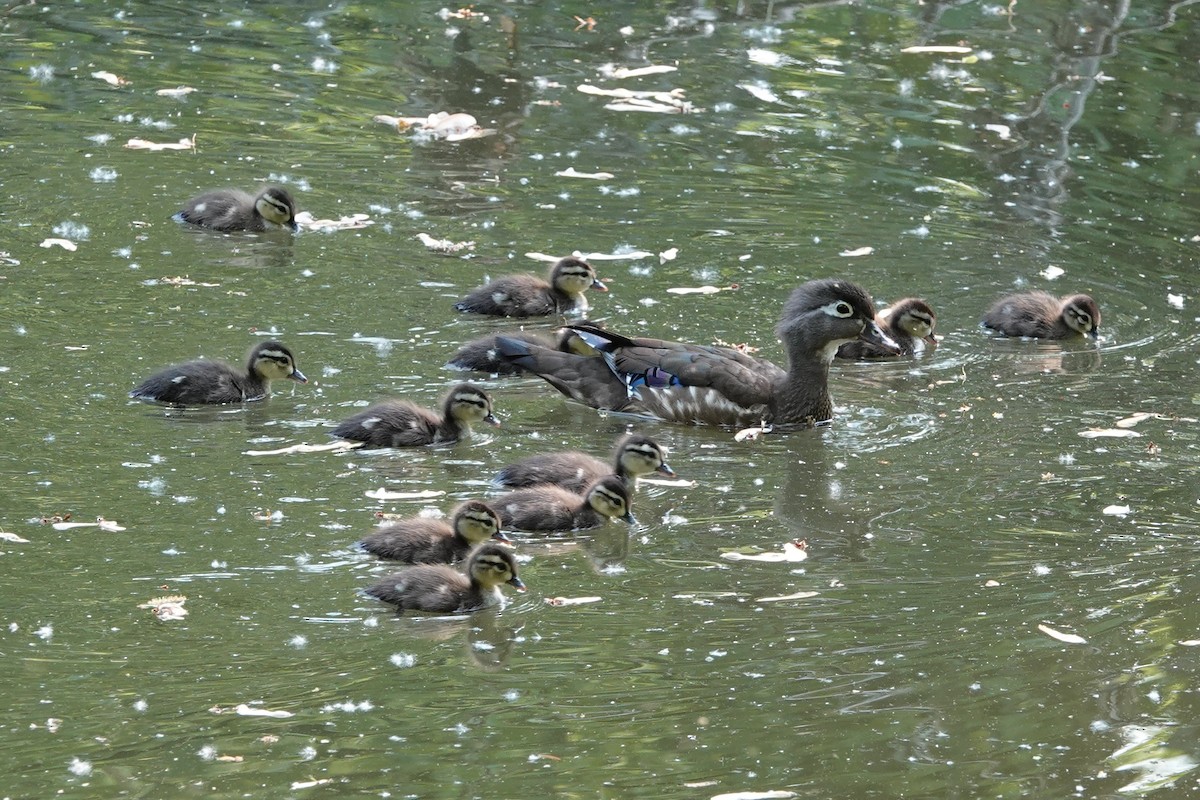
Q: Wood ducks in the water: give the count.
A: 12